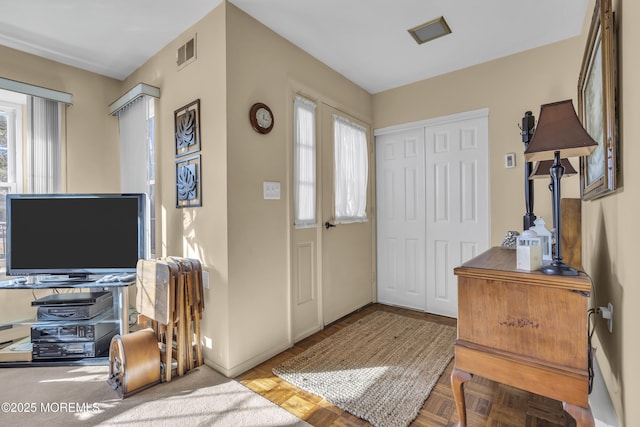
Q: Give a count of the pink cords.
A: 0